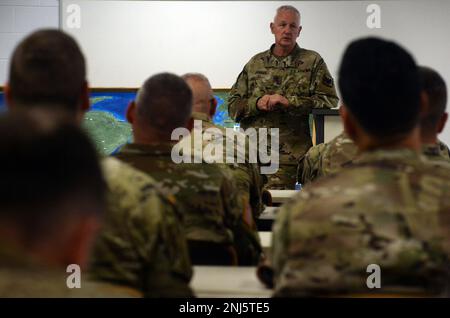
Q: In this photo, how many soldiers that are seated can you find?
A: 6